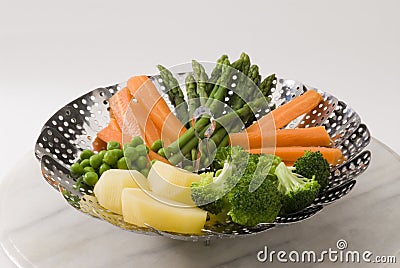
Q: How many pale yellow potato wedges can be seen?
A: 3